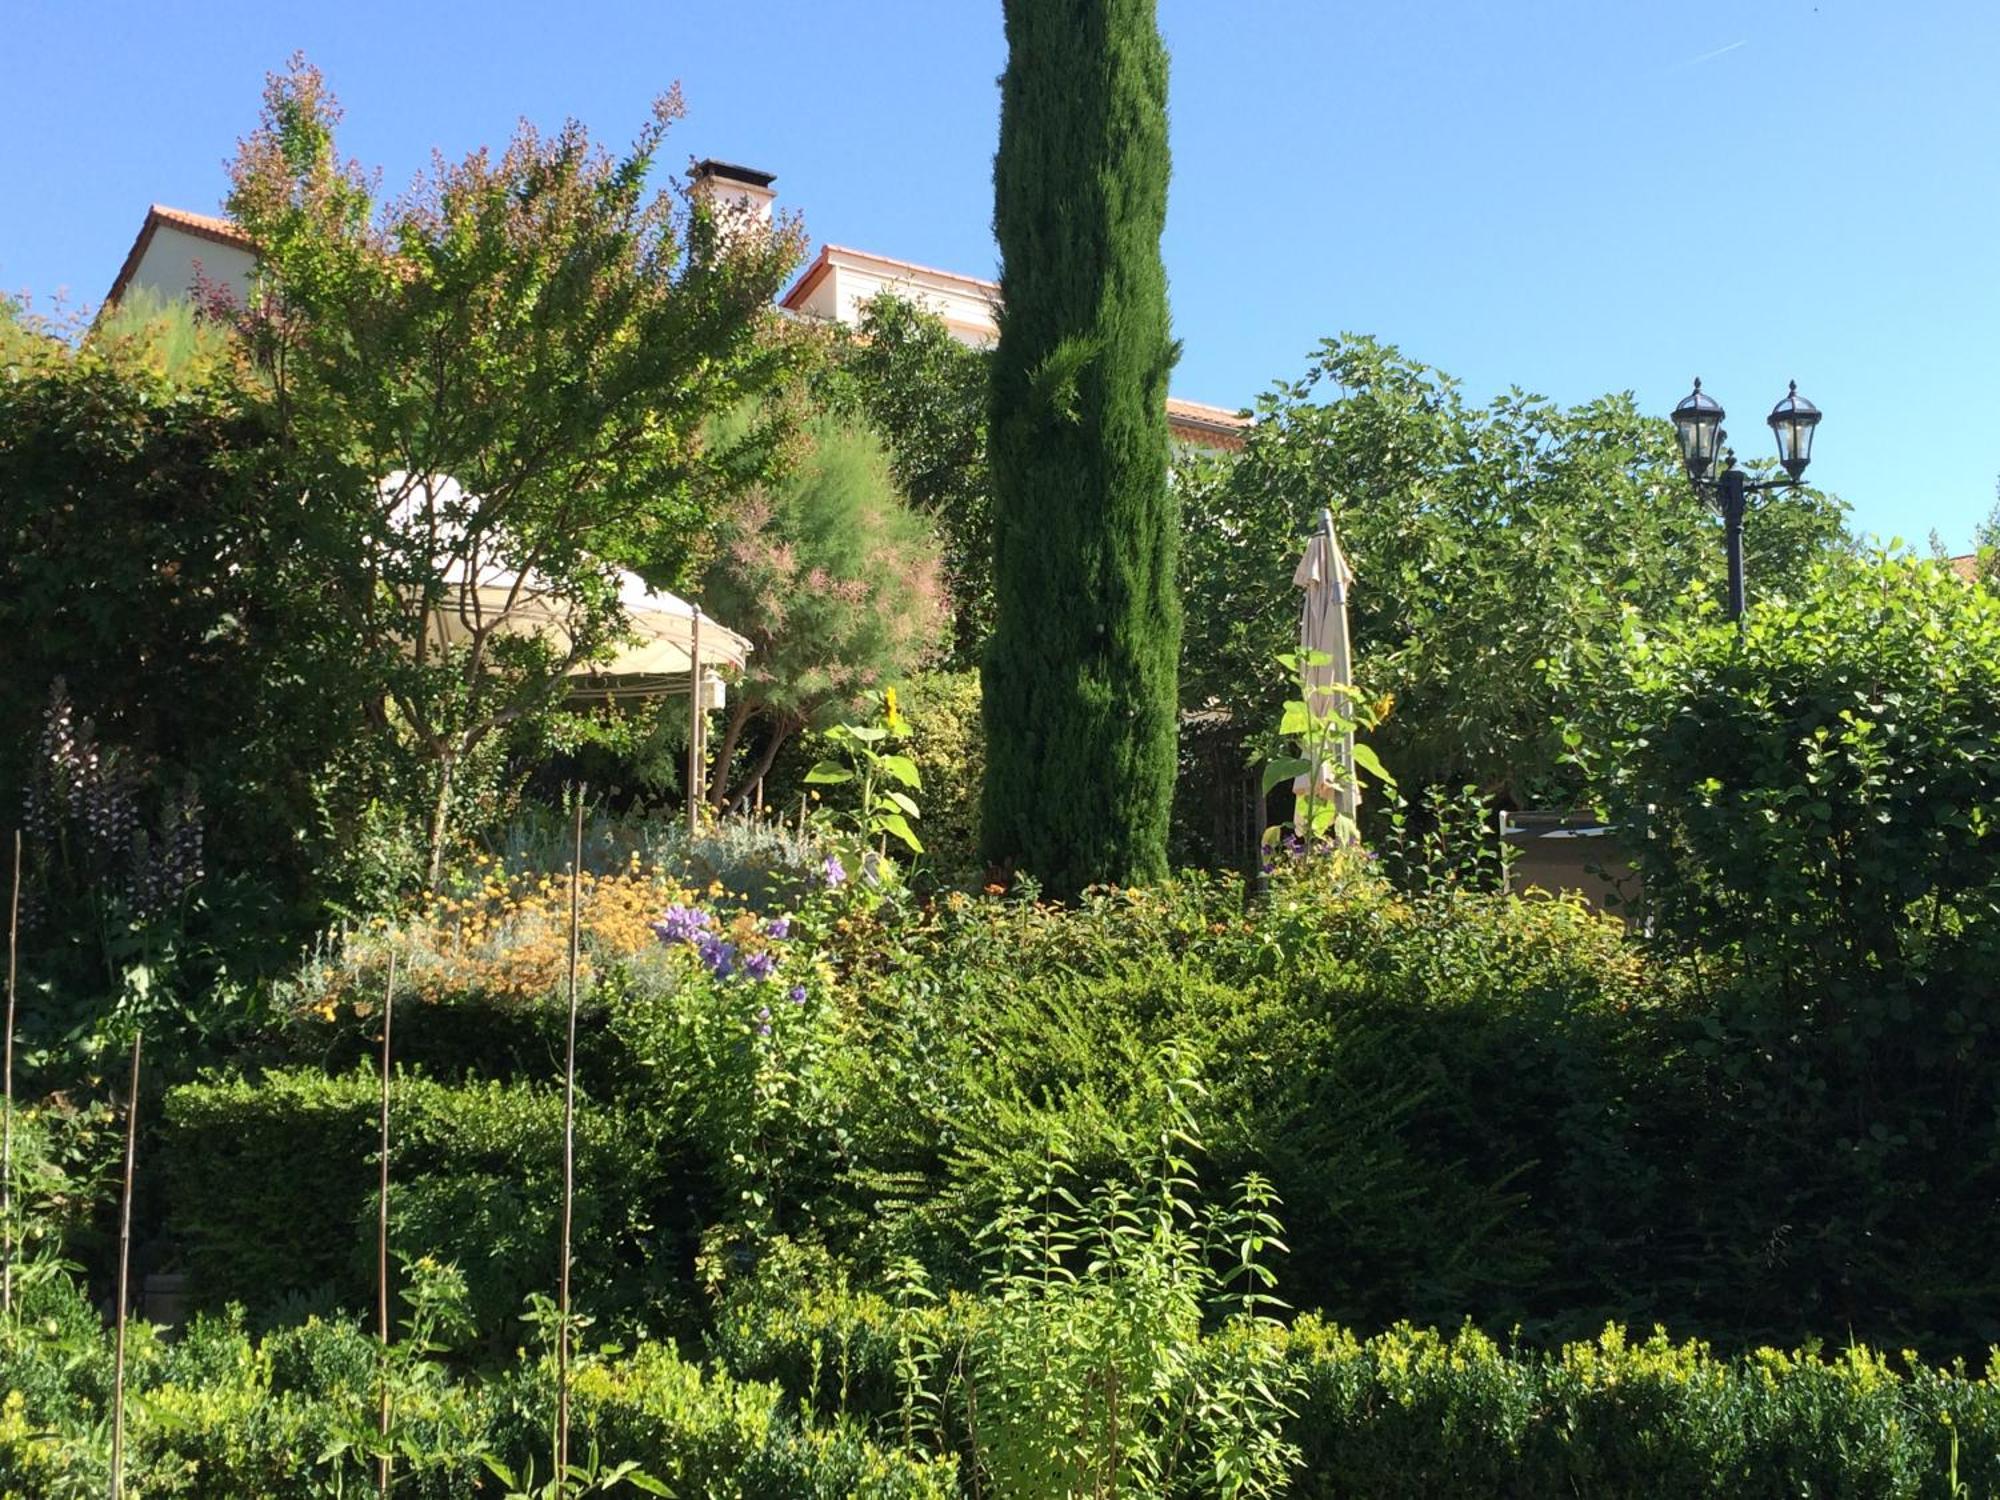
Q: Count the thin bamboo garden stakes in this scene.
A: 4